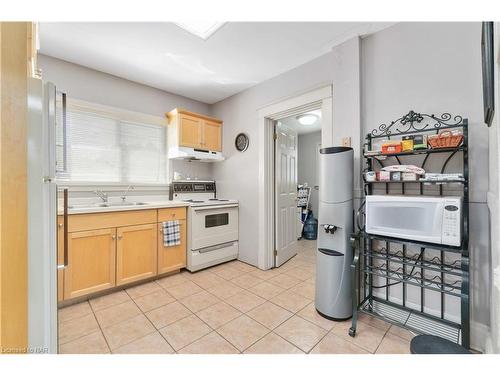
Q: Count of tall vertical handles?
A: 2